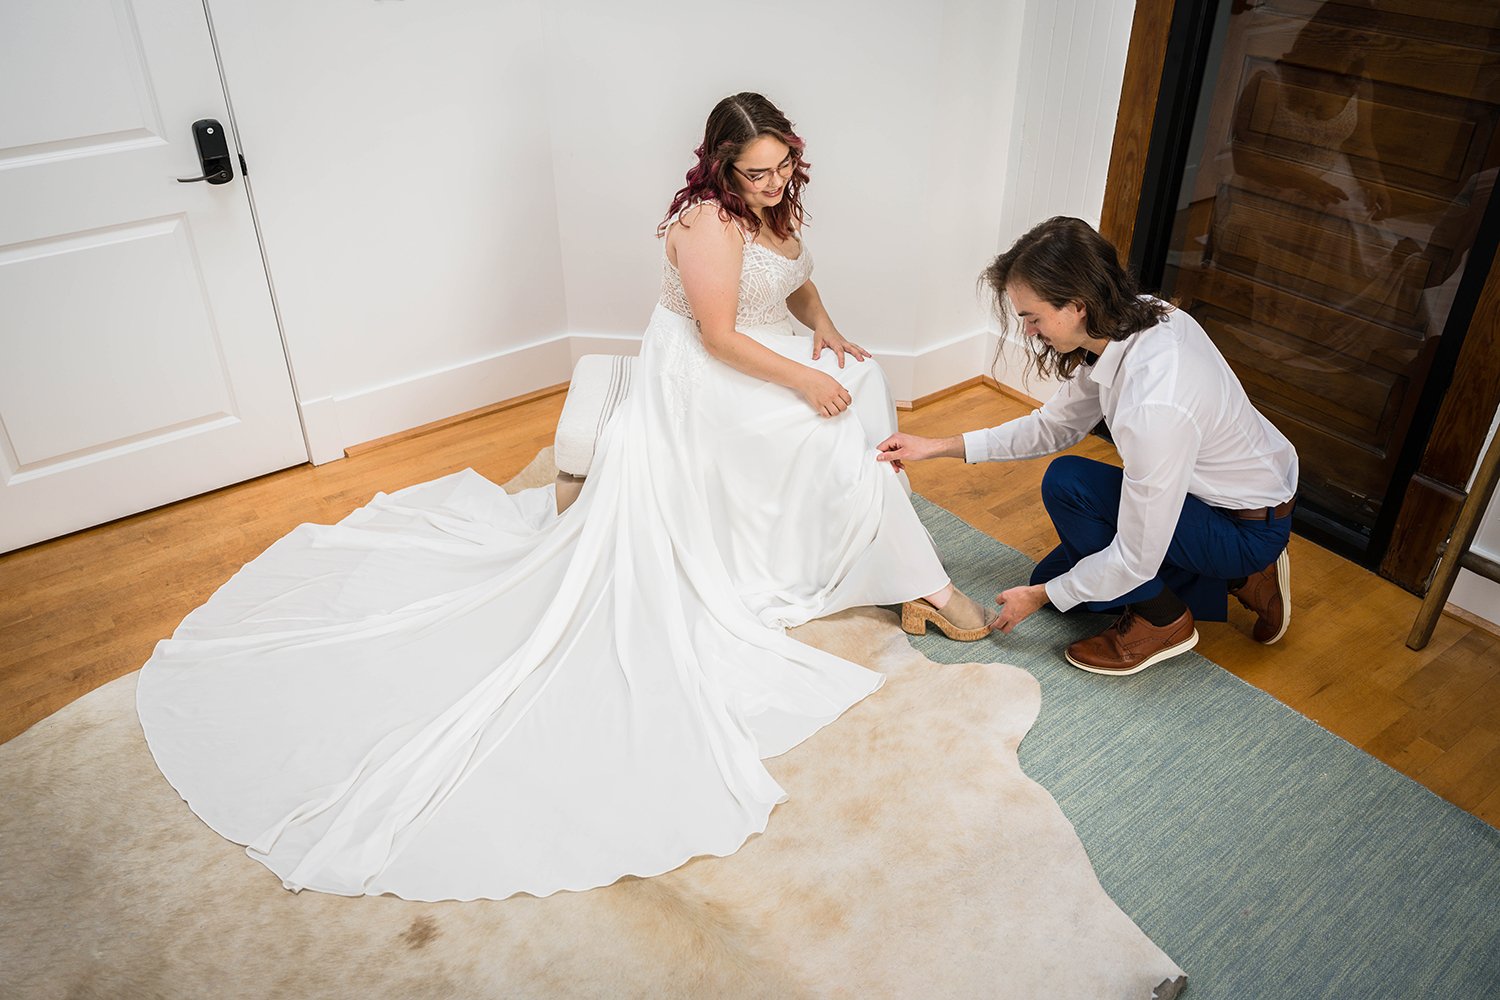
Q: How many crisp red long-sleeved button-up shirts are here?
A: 0